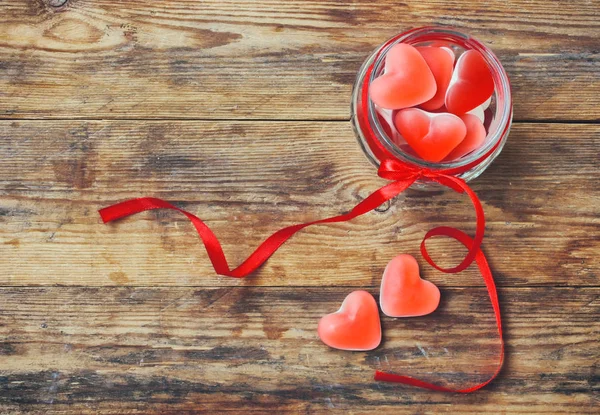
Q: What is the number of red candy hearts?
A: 7